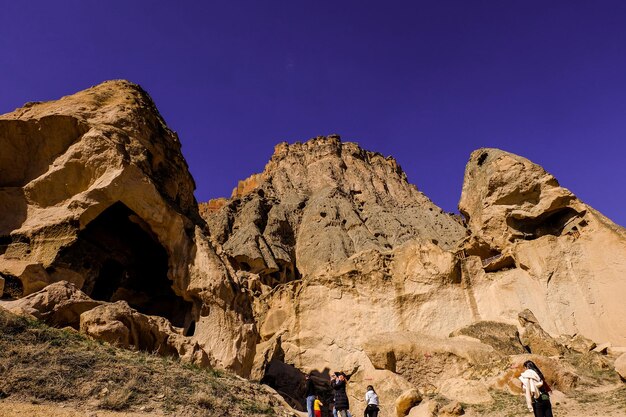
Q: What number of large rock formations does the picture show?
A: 3